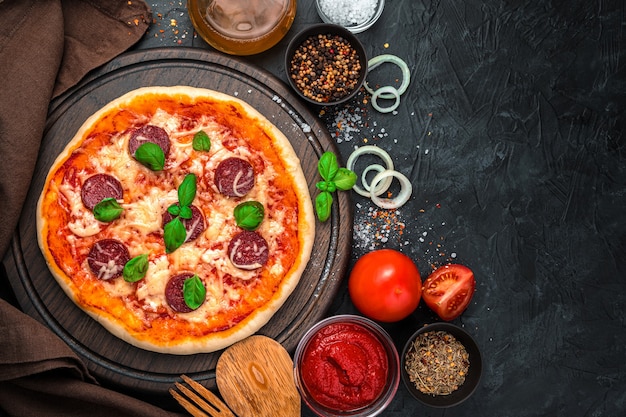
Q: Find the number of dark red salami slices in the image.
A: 7